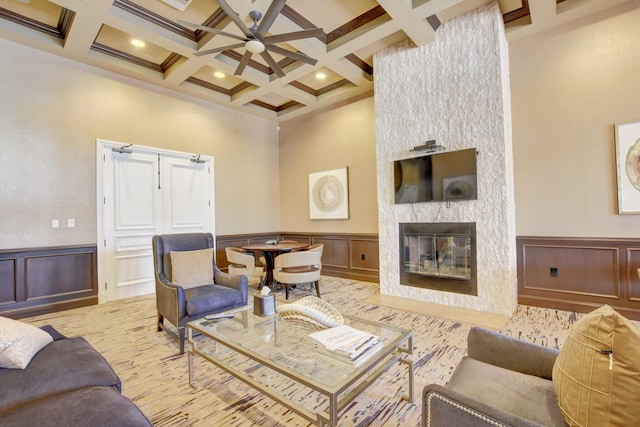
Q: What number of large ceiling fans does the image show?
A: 1